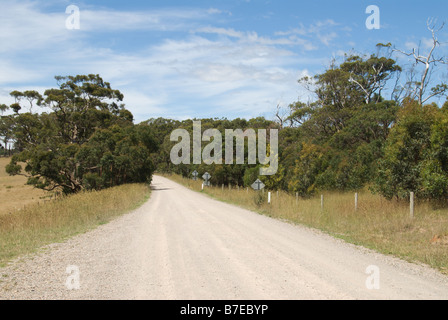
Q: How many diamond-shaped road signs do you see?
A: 3